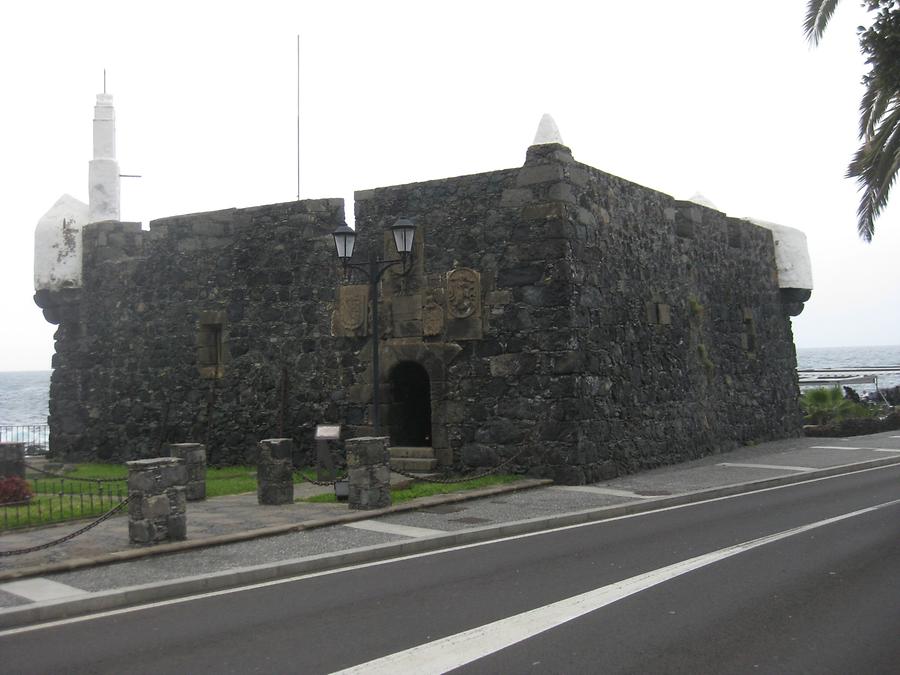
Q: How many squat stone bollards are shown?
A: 5